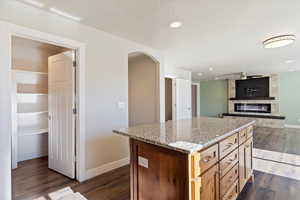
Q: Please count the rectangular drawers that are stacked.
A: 4